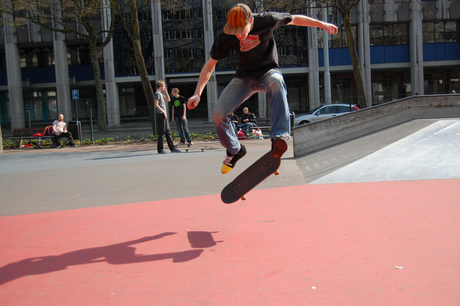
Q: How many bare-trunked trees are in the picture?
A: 3